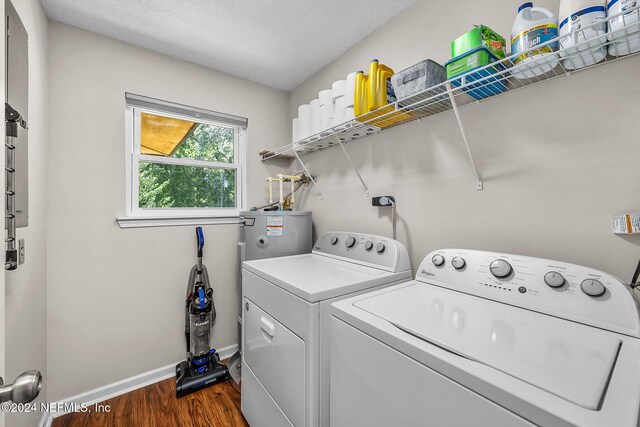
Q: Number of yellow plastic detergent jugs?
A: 2